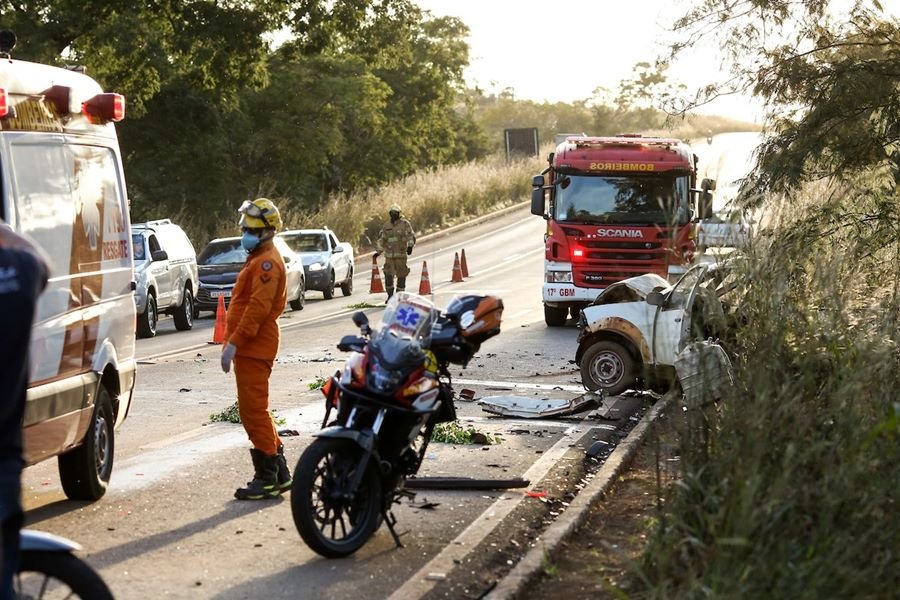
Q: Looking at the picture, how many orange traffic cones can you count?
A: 5